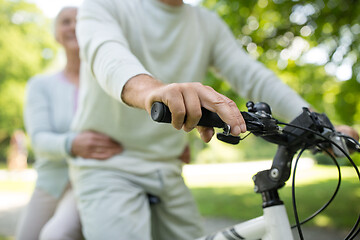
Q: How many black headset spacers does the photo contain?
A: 1